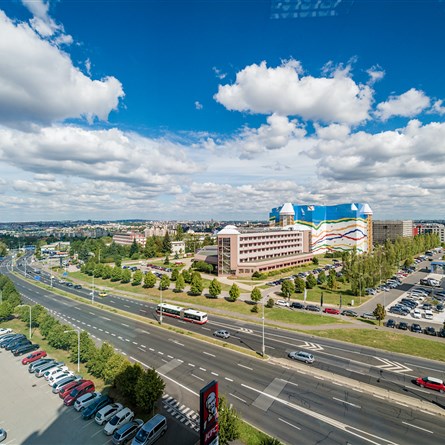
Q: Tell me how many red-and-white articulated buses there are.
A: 1